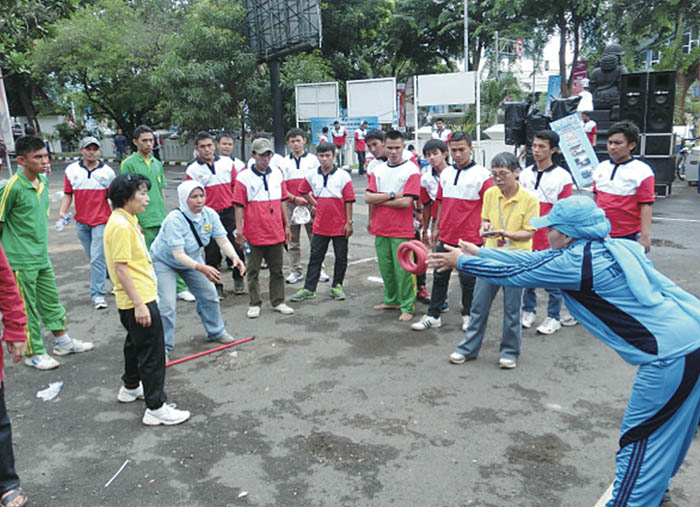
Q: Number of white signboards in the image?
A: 3